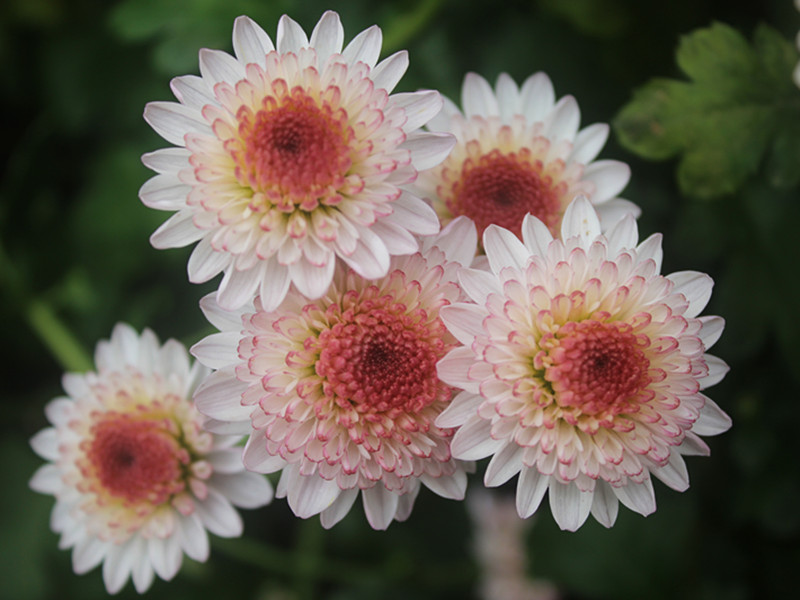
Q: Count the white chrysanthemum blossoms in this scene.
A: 5